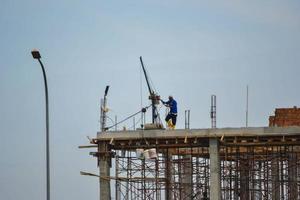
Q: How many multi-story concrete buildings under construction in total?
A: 1